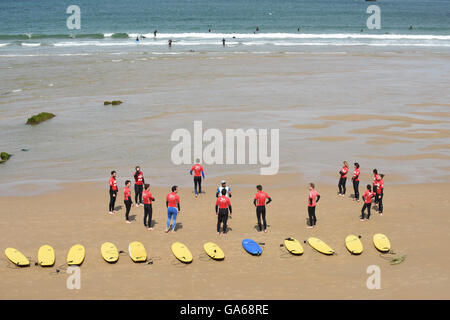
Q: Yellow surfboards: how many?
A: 11